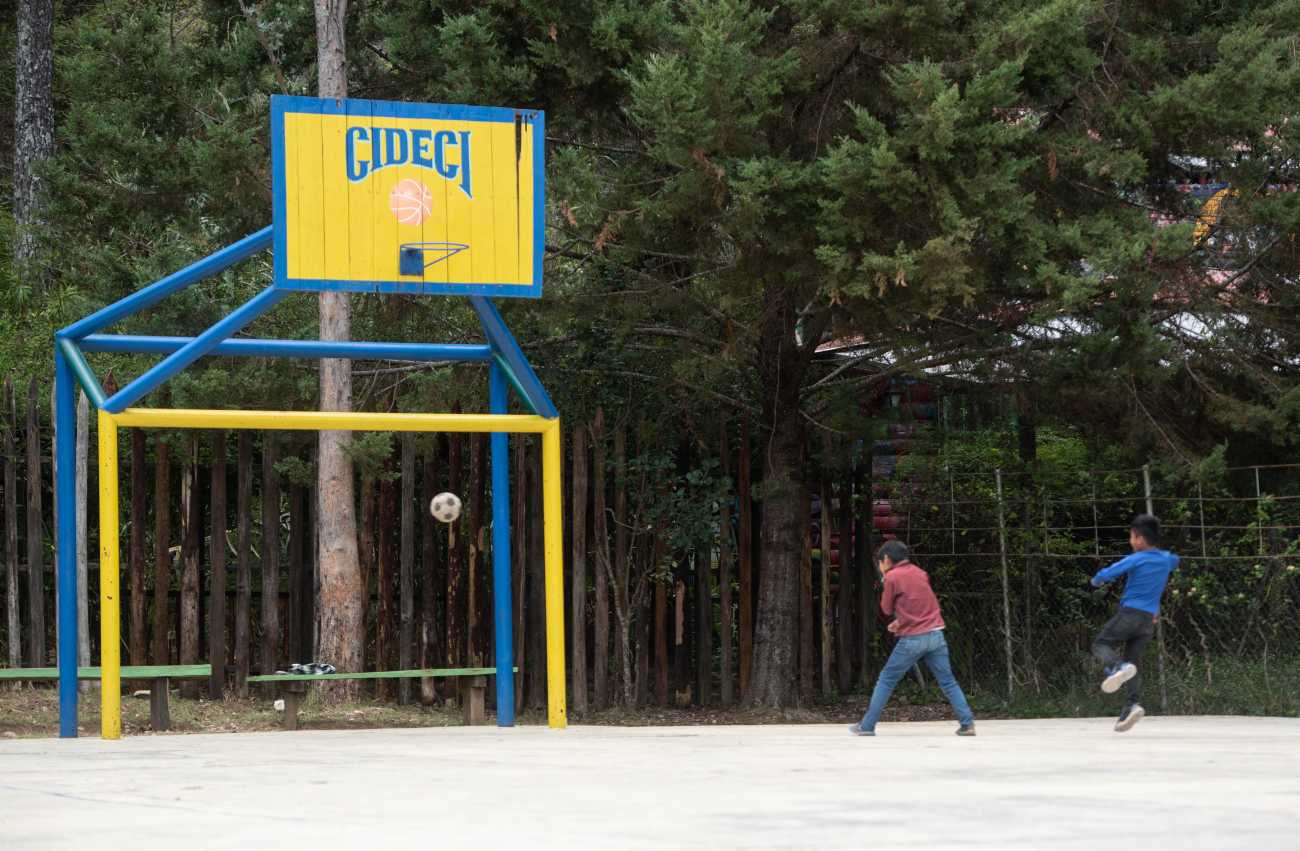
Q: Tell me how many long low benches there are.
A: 2